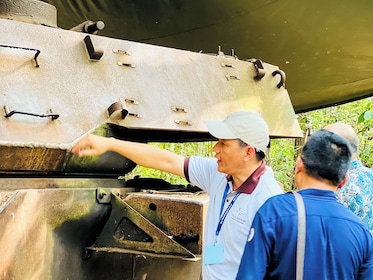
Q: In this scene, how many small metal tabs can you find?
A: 8